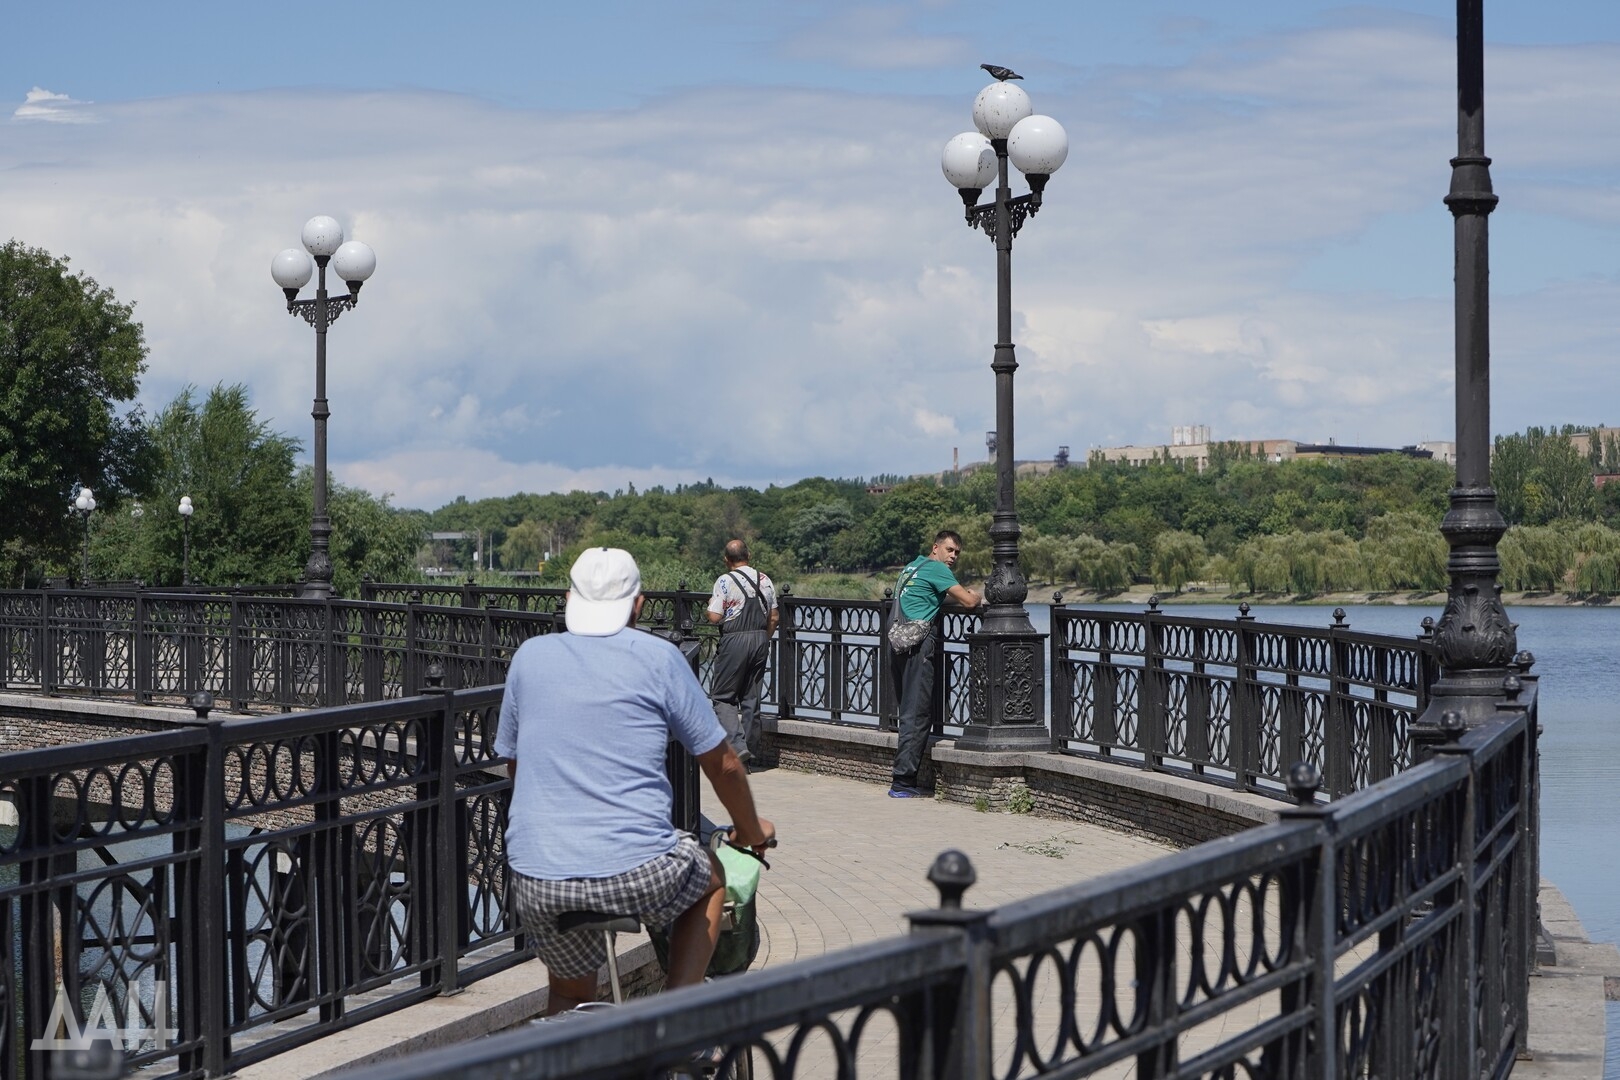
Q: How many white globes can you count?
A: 12